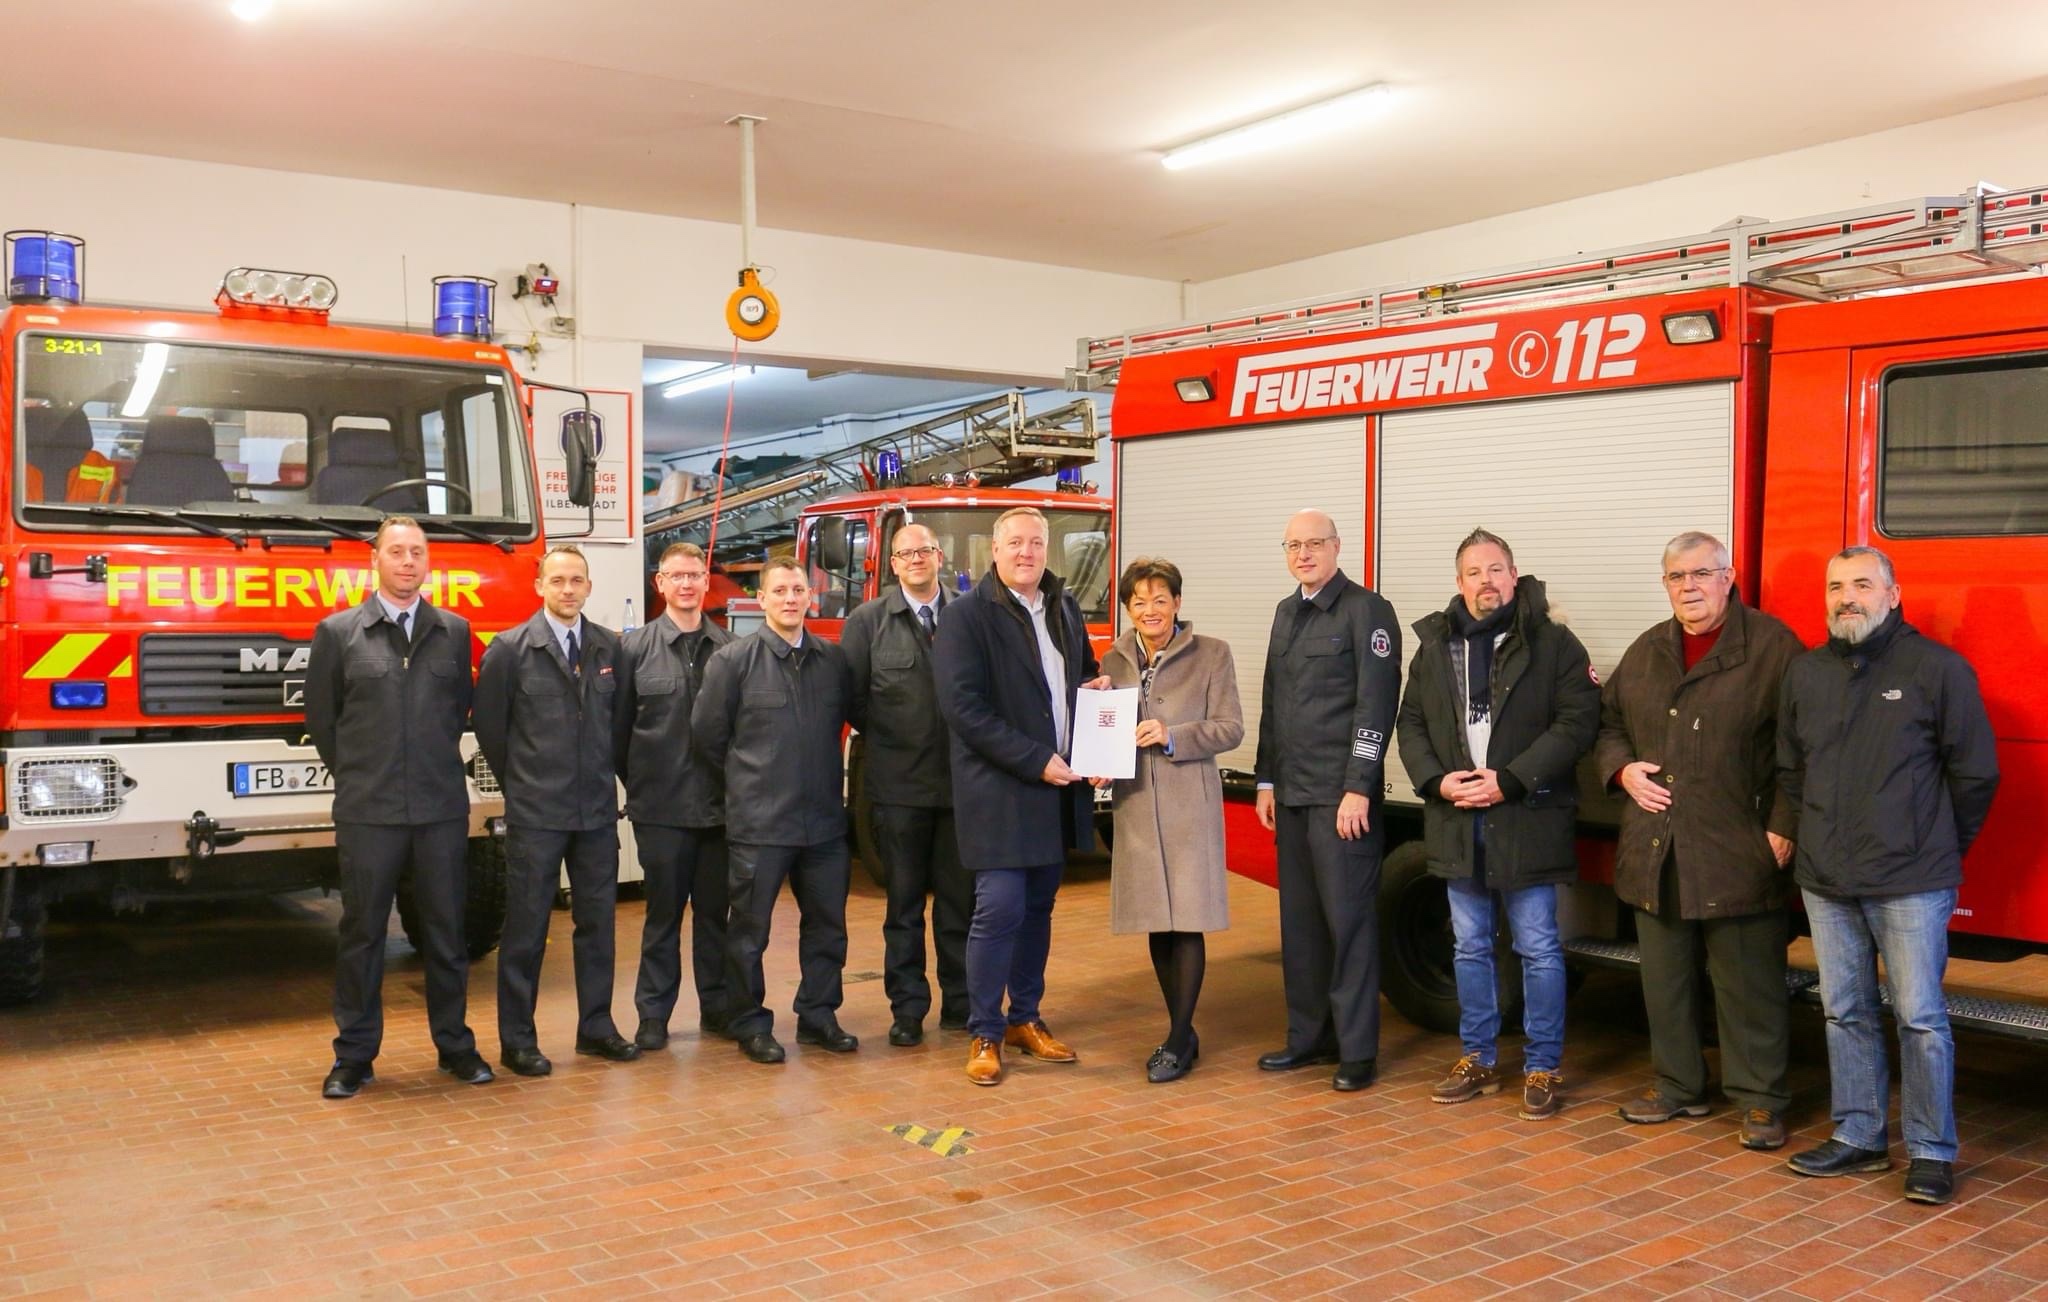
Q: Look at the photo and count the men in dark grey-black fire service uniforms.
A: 6